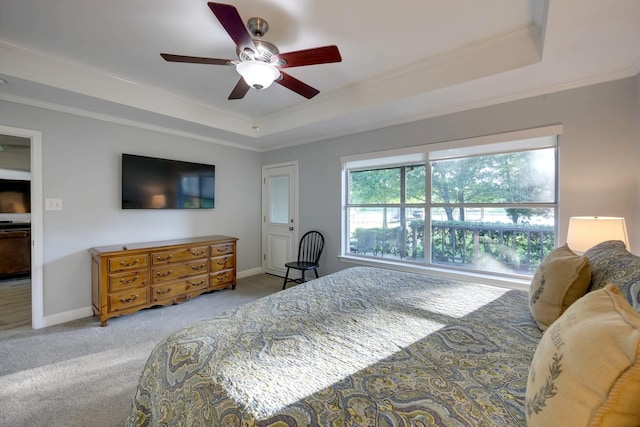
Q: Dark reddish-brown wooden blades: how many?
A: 5